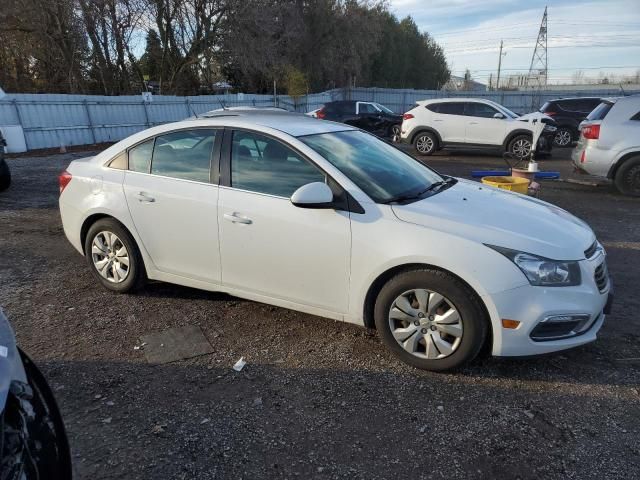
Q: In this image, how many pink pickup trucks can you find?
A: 0